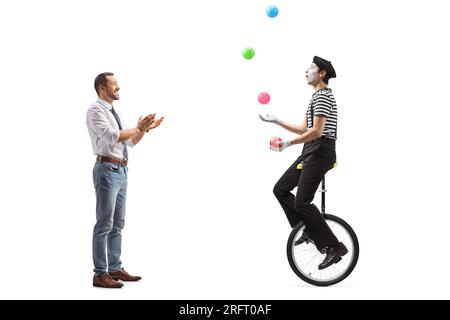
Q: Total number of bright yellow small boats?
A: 0